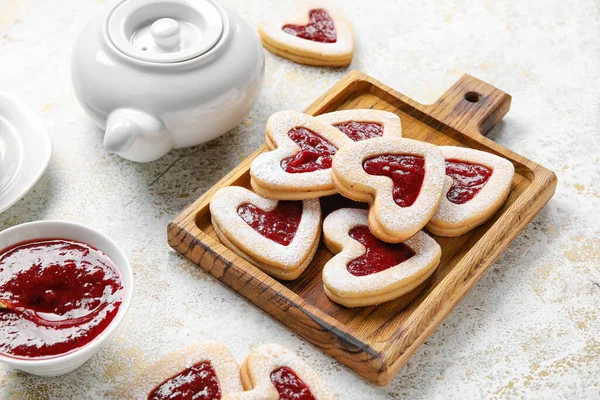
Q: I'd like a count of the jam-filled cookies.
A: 9